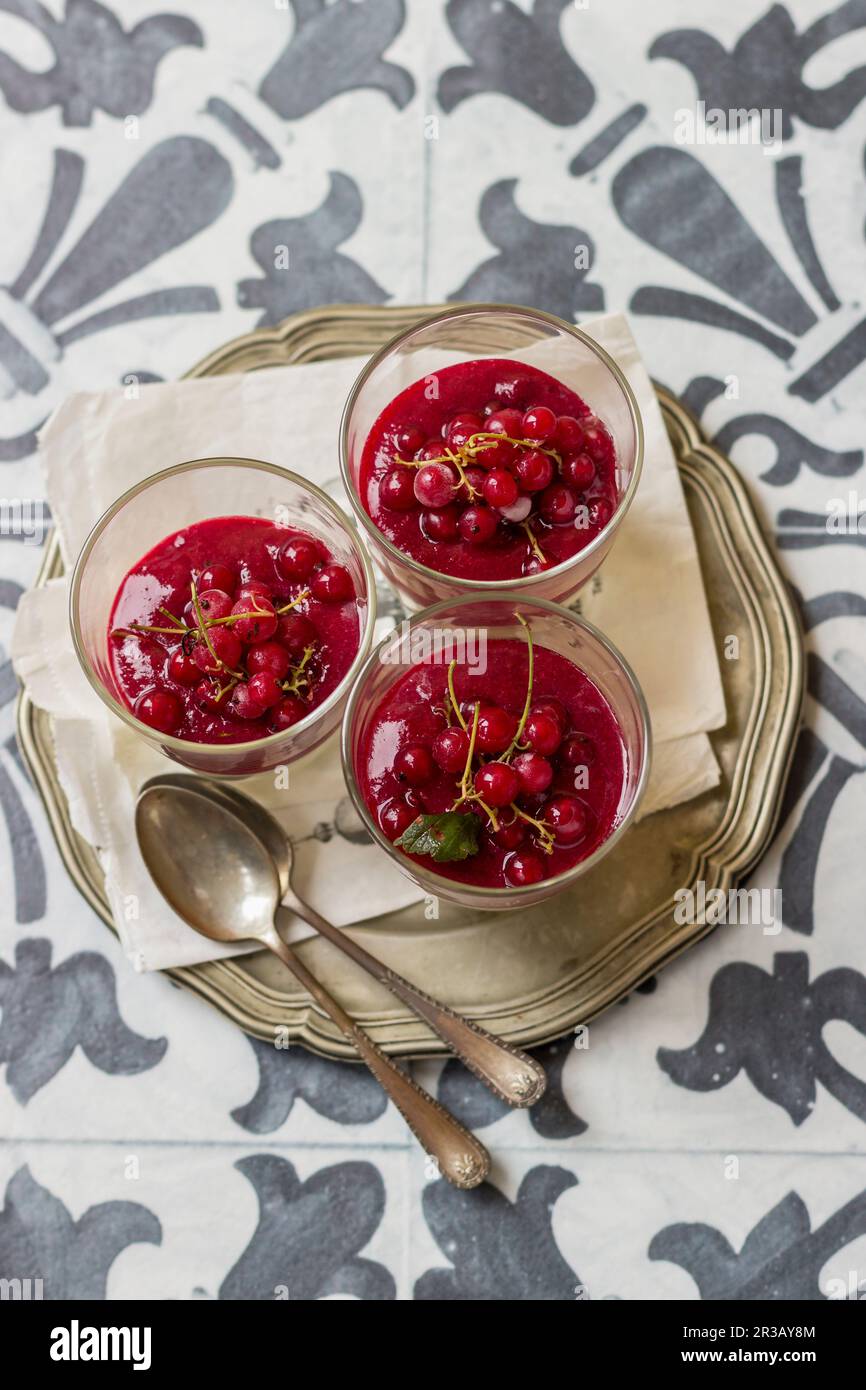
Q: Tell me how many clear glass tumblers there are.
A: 3